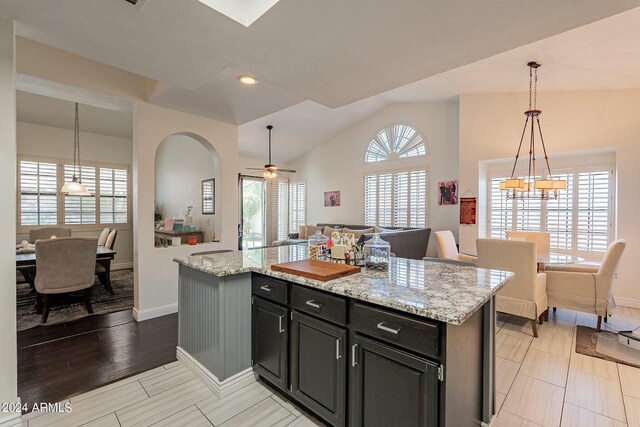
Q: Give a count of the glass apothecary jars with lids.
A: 2